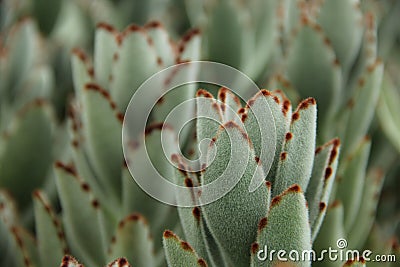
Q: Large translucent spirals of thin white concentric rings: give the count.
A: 1